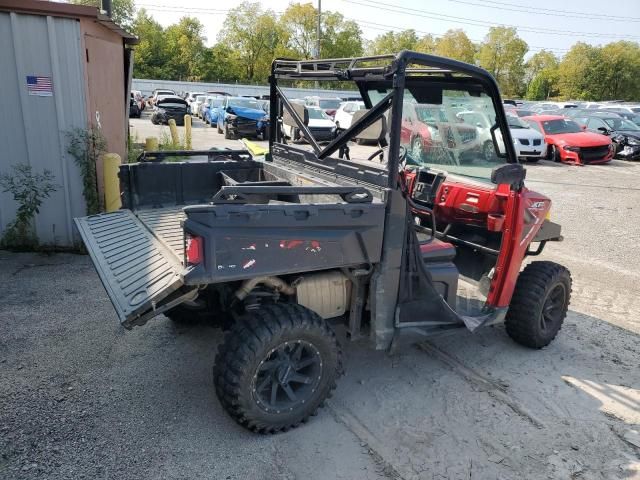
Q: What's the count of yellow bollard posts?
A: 4